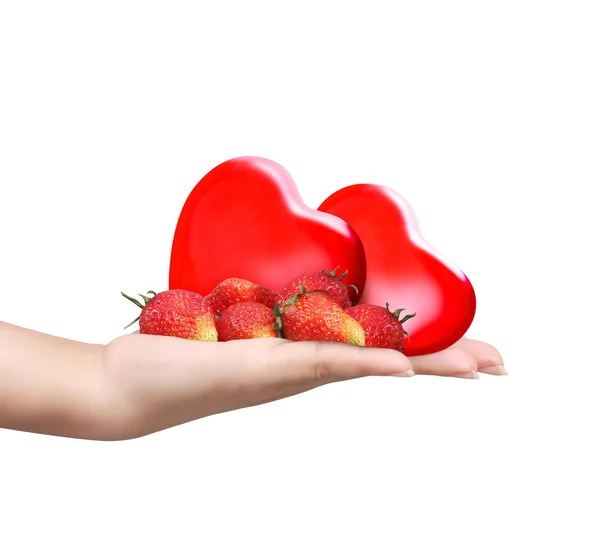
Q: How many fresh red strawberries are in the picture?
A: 6